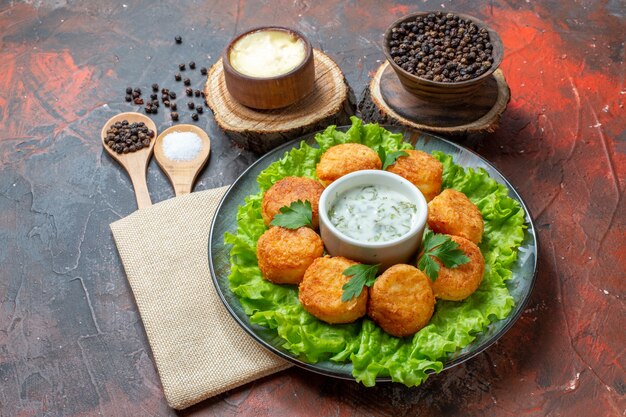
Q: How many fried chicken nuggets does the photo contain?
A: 8